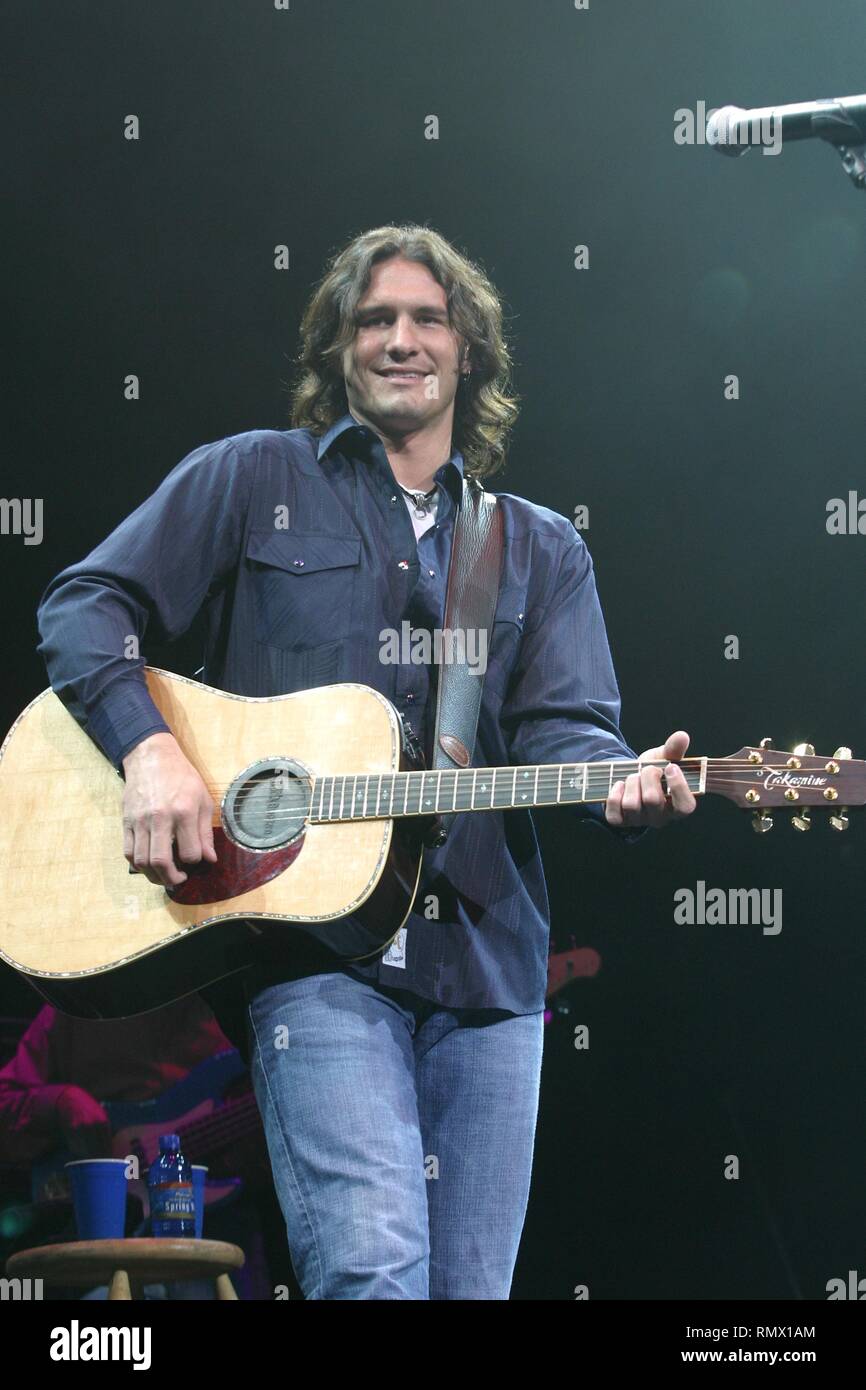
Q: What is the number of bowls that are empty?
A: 0